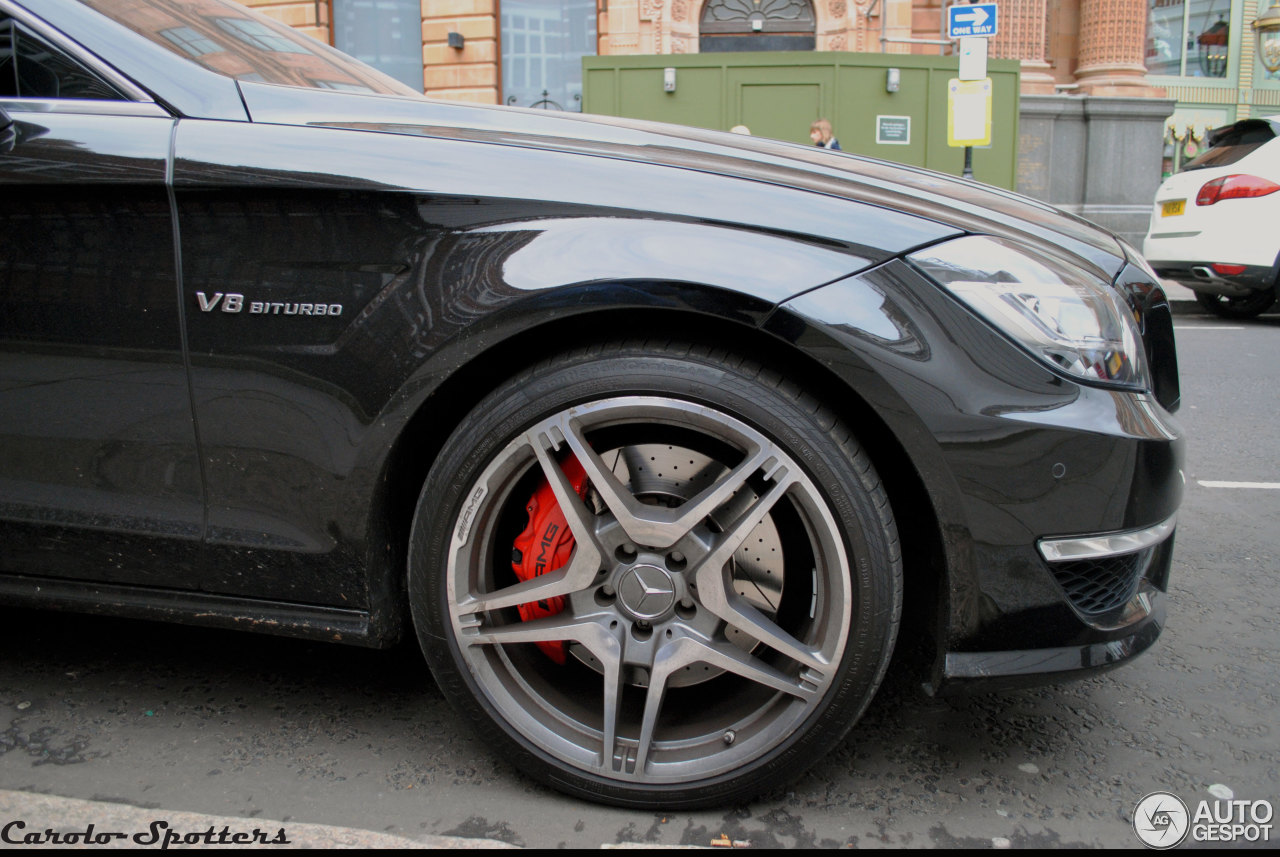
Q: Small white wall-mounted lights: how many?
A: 2